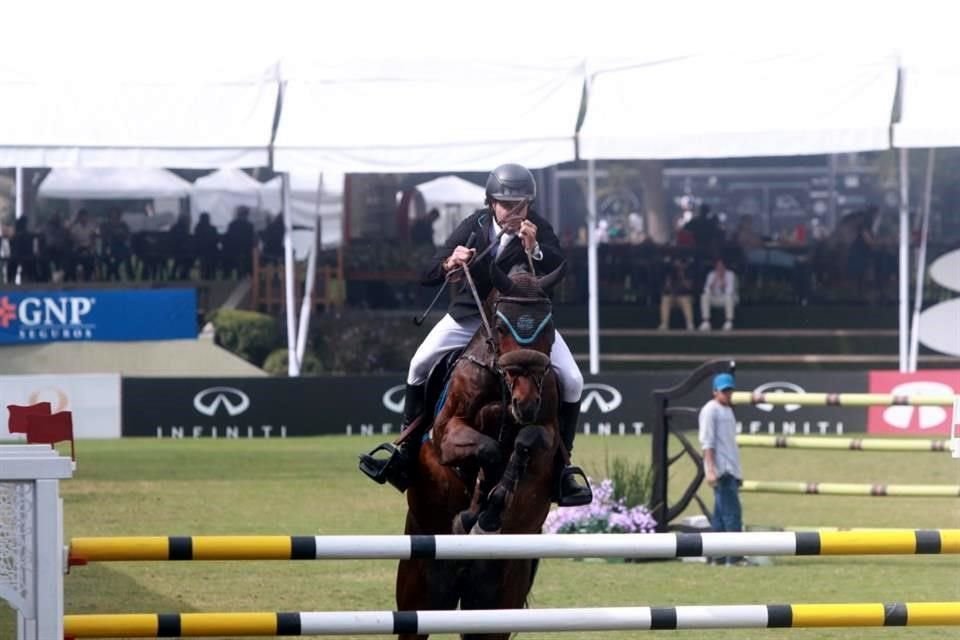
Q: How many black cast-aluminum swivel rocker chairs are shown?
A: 0